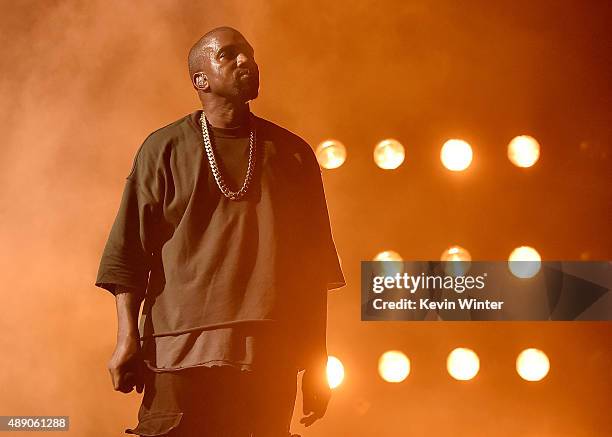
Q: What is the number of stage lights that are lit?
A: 11